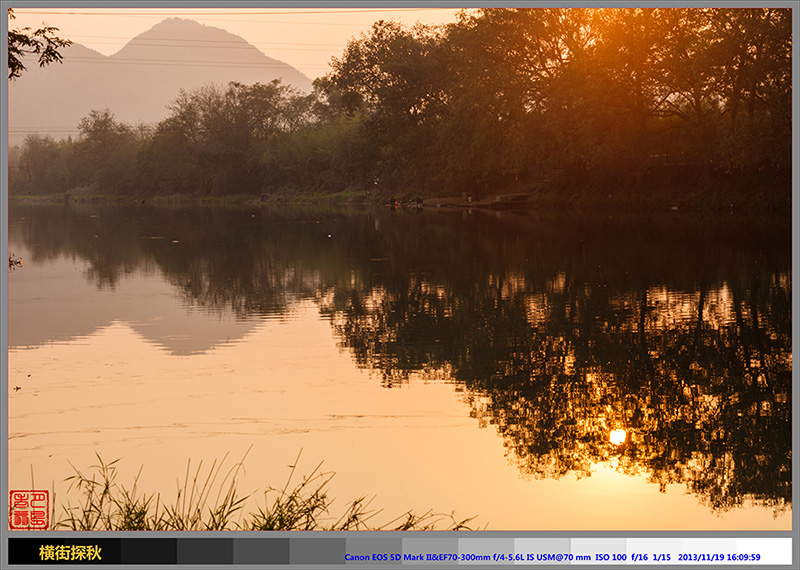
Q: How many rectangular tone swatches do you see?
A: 14